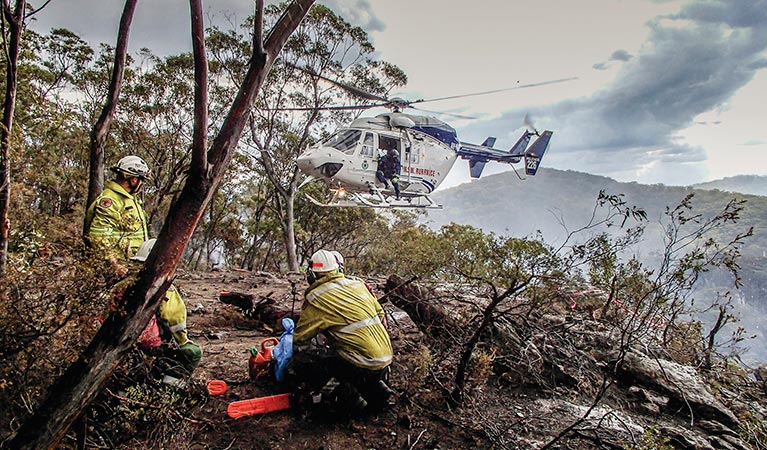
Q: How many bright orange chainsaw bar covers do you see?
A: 2